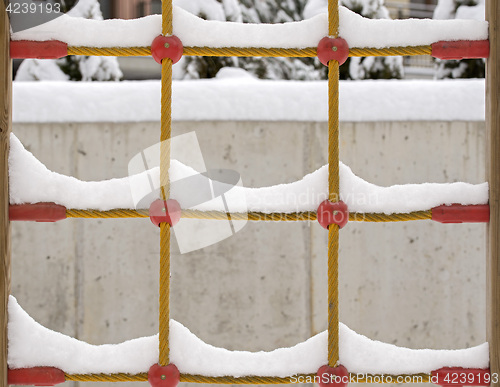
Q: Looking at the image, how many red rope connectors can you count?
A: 12